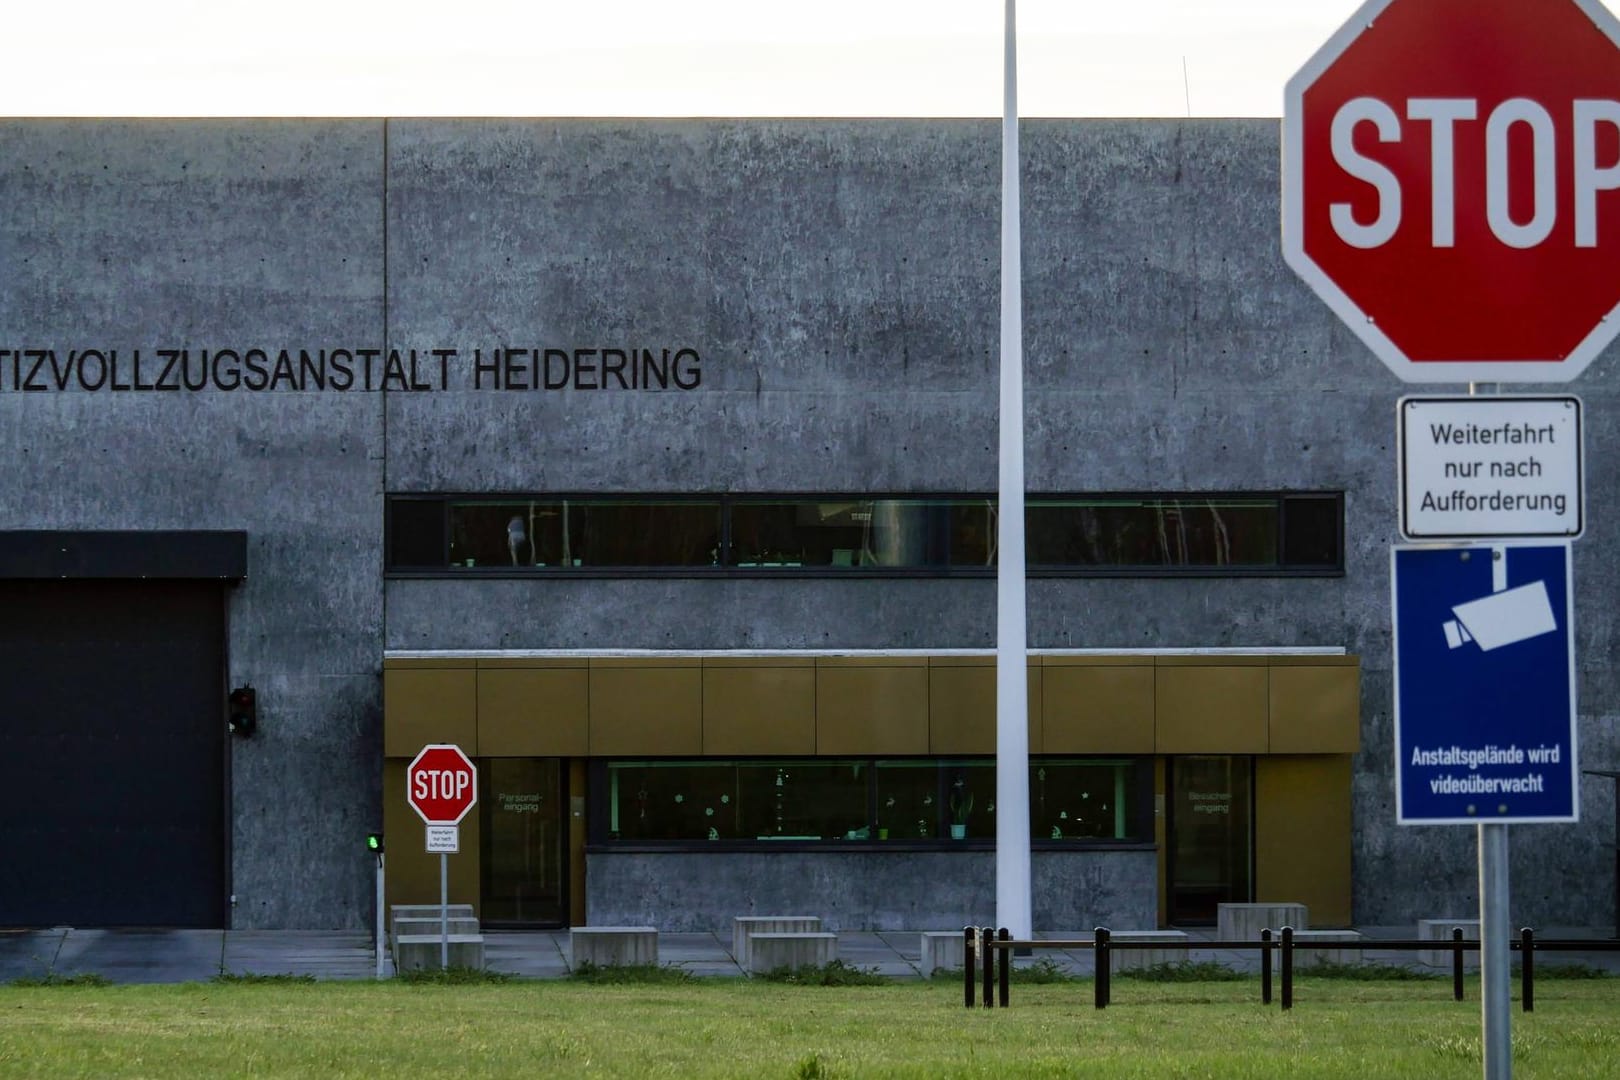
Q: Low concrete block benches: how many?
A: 11